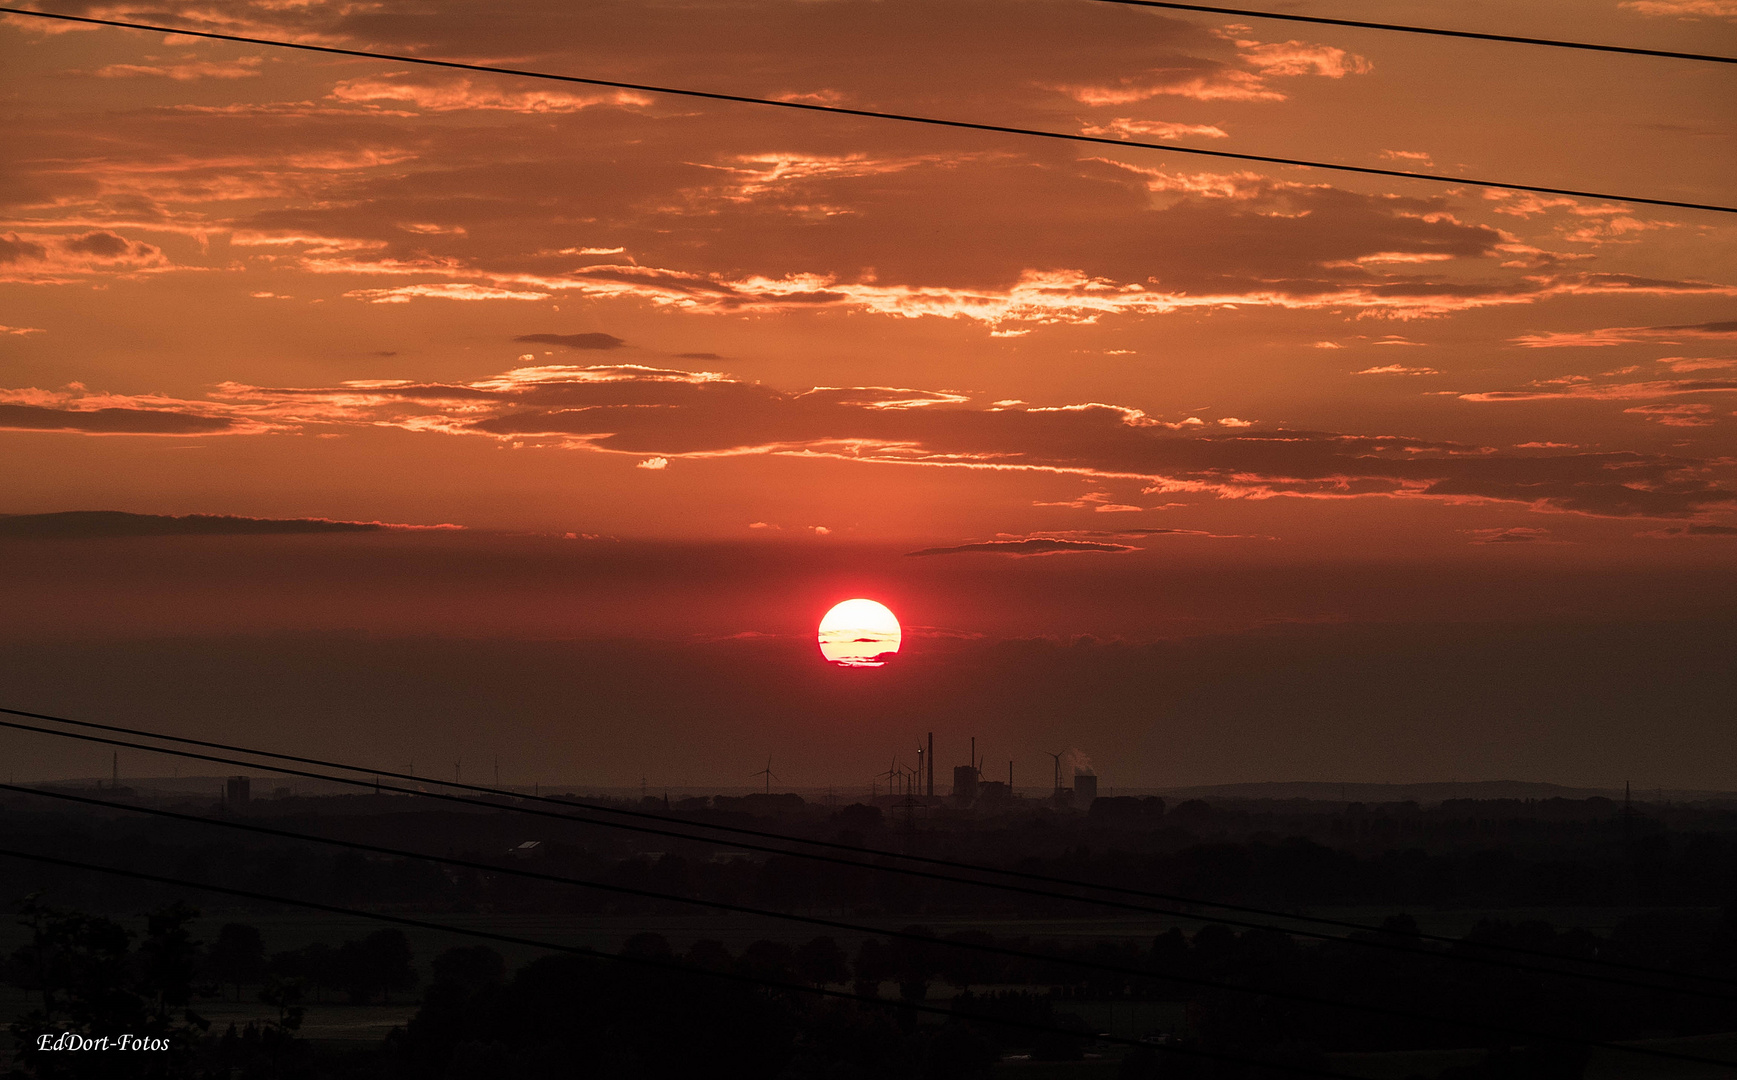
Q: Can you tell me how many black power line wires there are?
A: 6